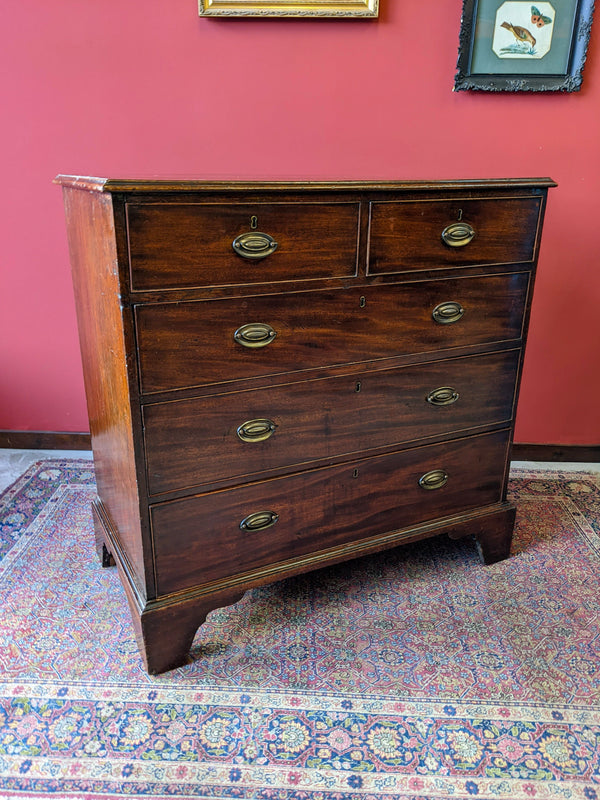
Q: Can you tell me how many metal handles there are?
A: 8